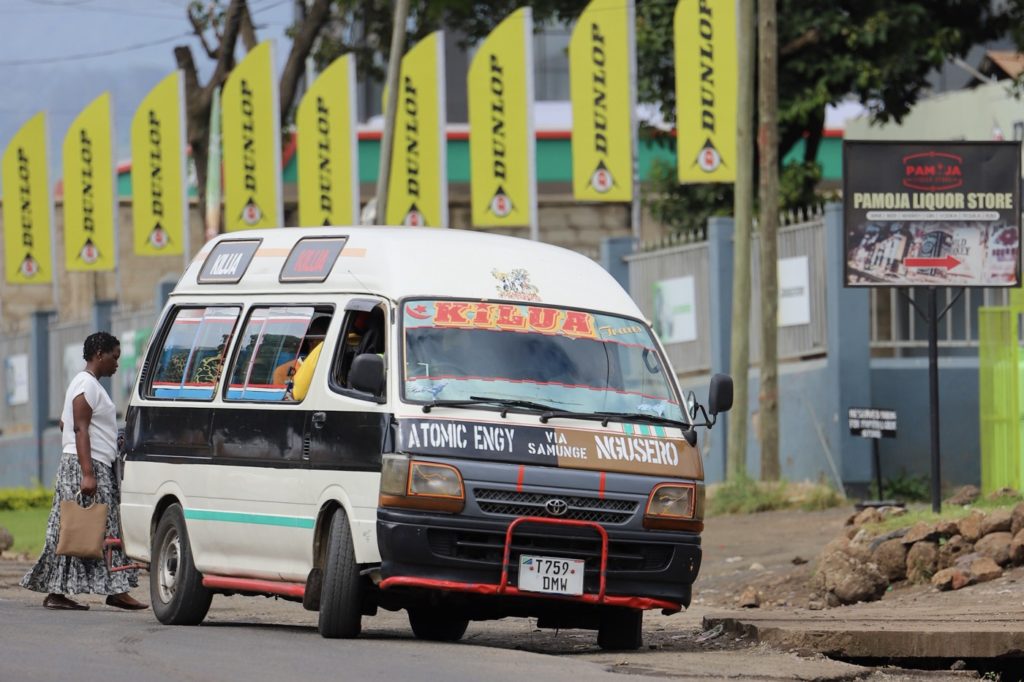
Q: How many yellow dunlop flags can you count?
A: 9